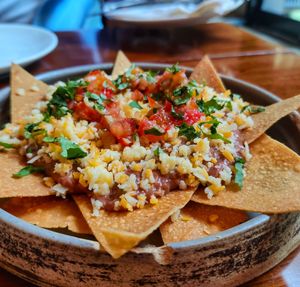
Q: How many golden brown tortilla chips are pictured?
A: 9